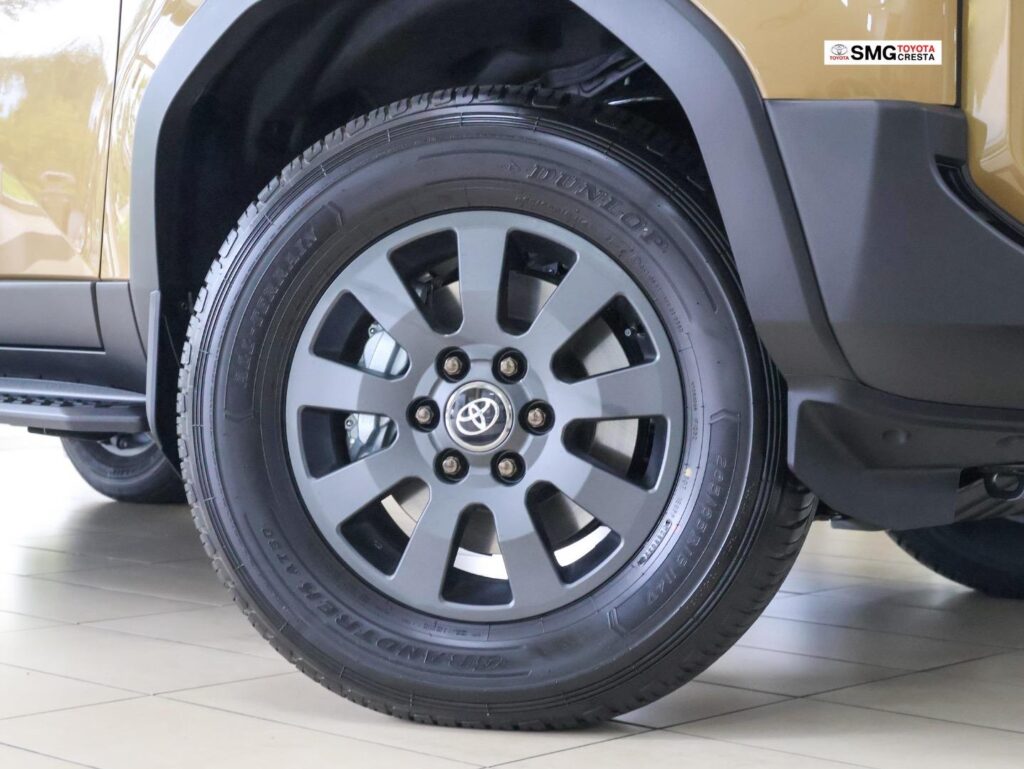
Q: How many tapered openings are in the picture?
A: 9